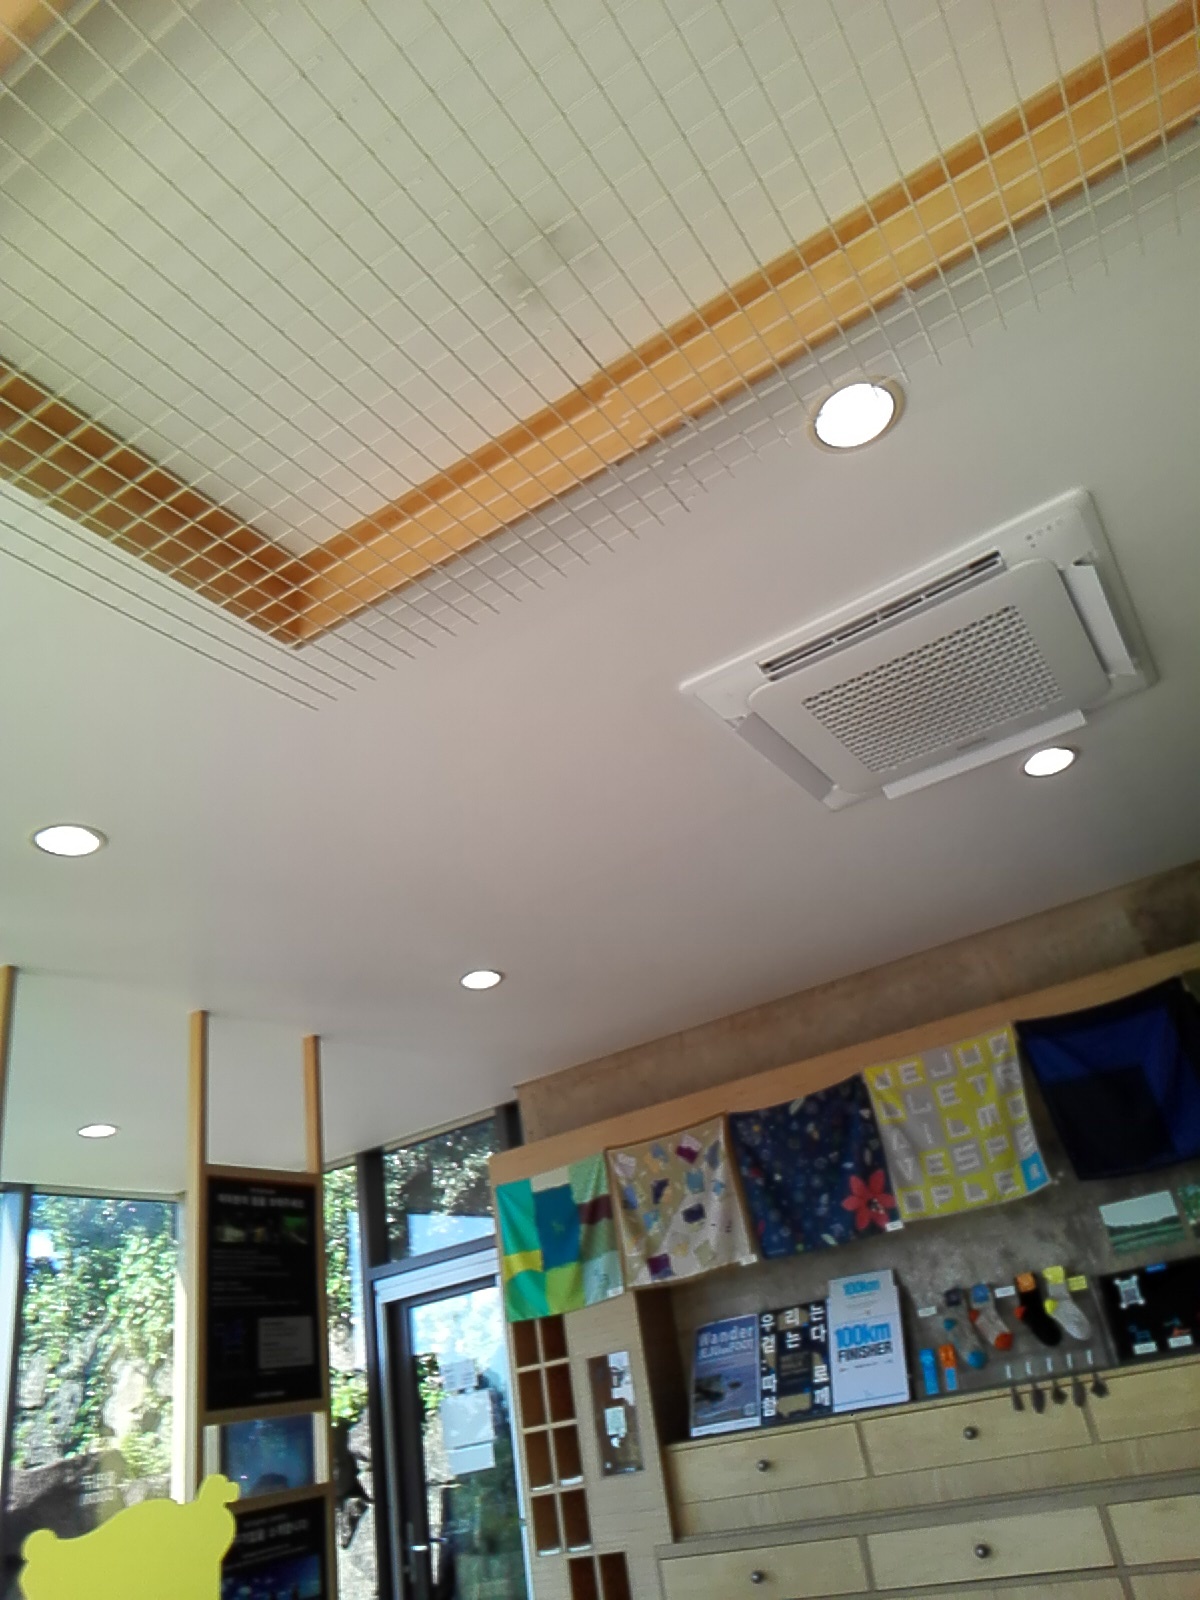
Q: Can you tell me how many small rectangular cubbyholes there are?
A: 10